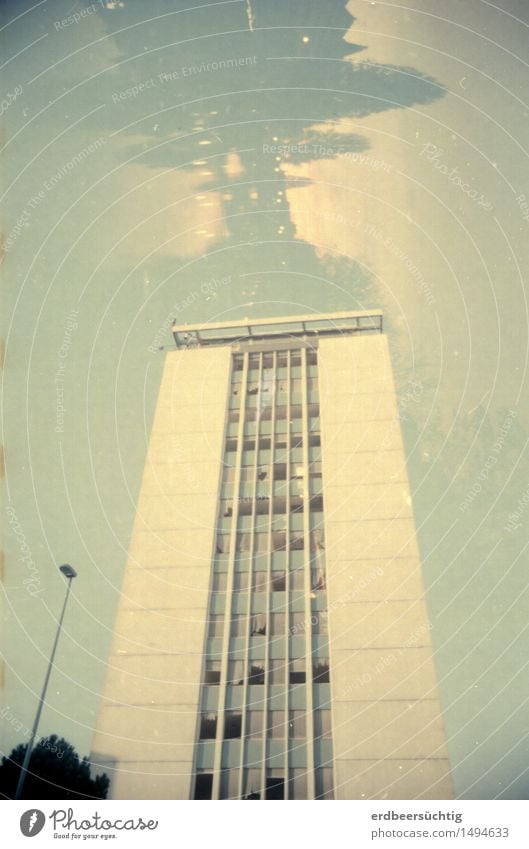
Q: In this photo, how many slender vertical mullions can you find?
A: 5